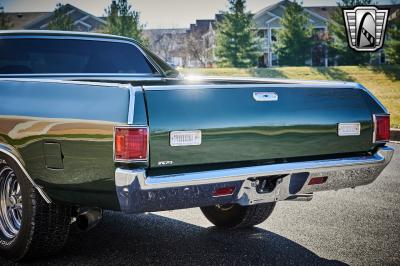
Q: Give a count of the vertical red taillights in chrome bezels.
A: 2